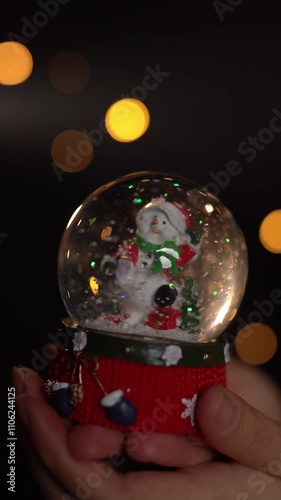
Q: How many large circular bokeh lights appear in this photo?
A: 6